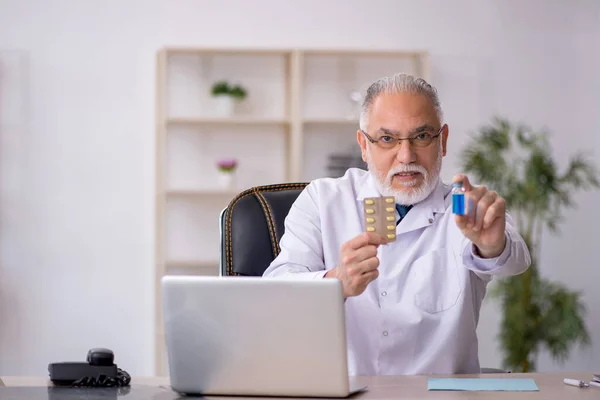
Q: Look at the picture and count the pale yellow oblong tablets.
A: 9